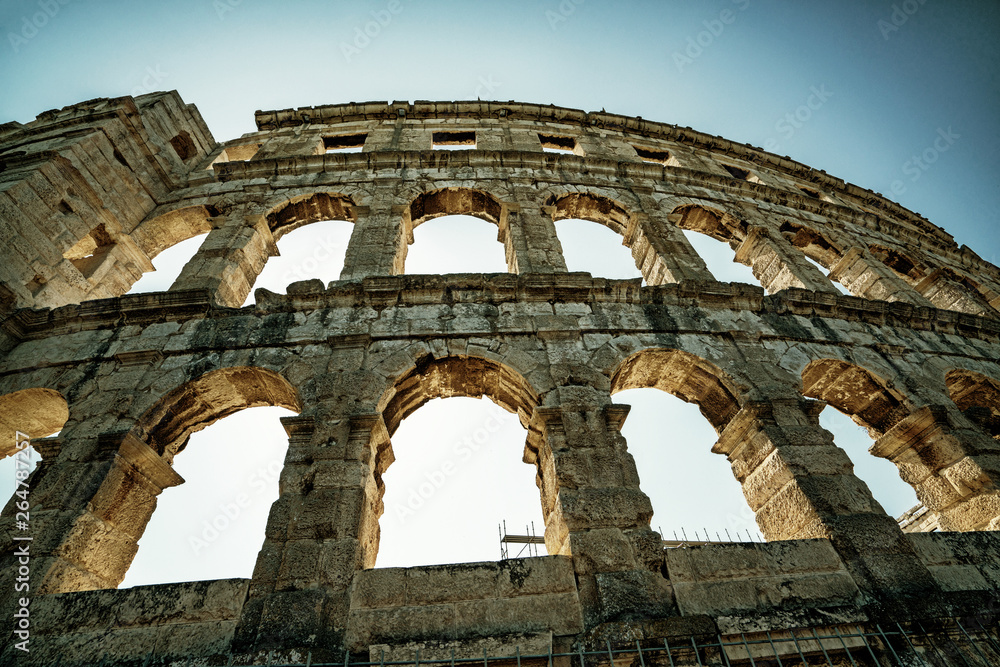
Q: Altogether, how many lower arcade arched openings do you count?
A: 6